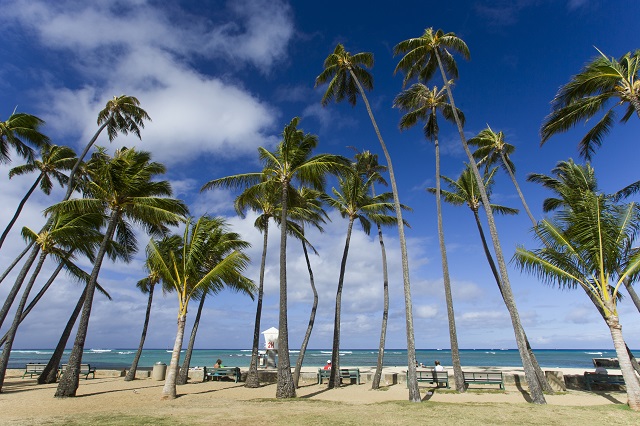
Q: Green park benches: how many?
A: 7